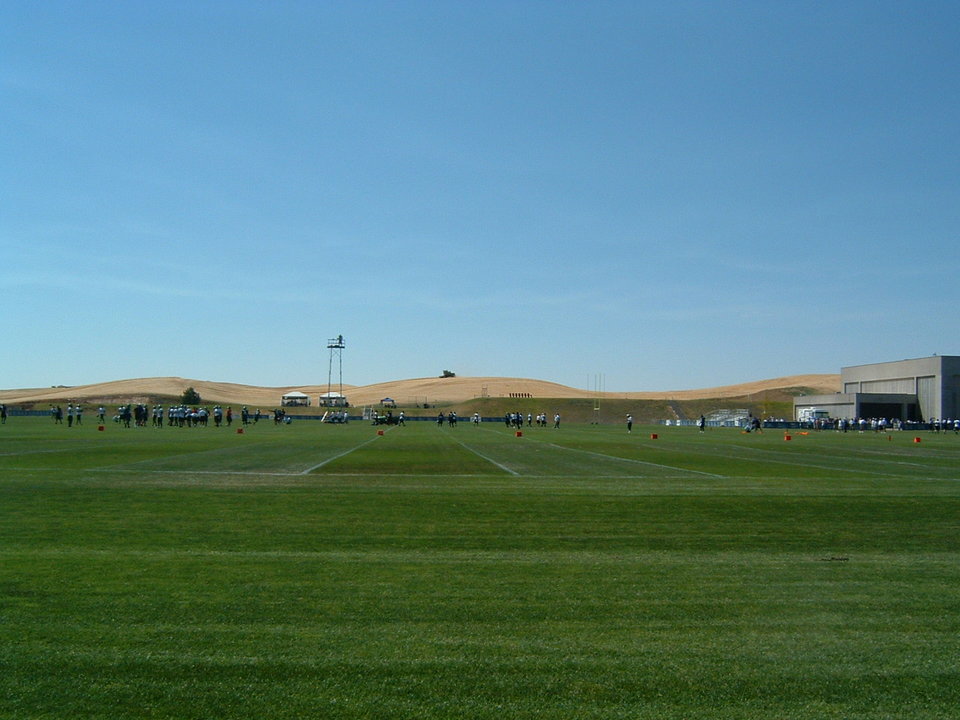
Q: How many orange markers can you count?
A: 7